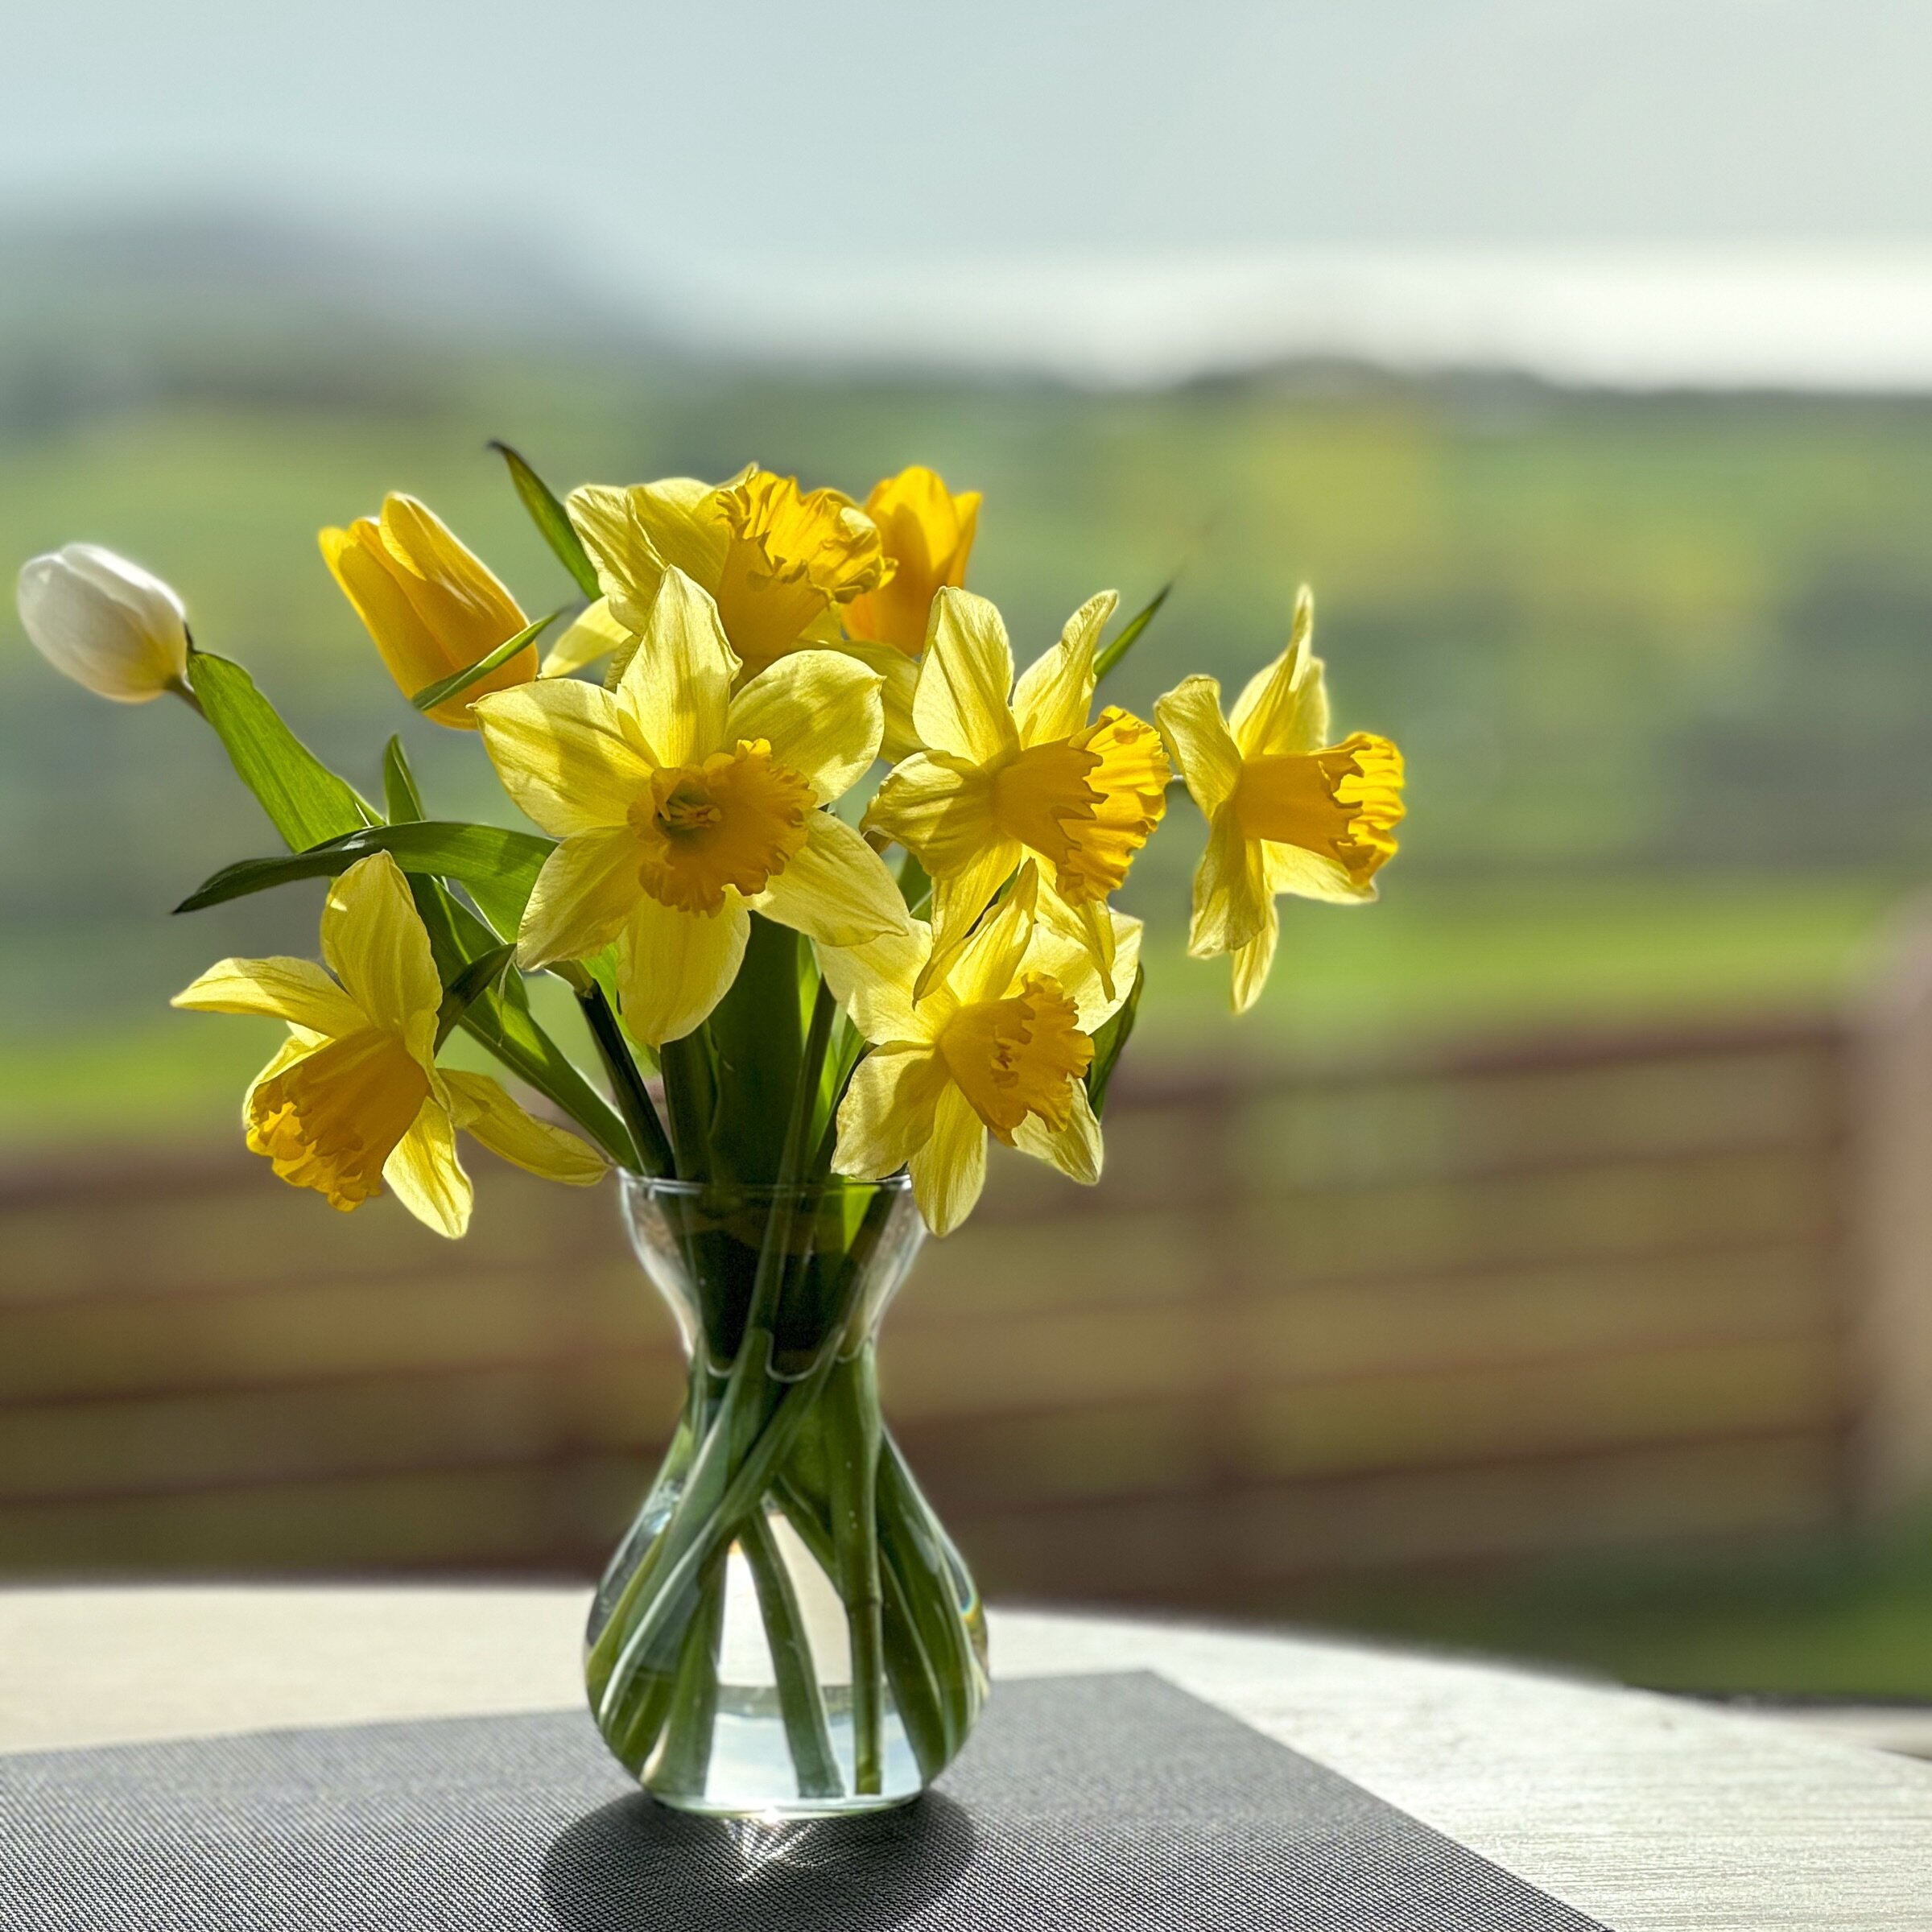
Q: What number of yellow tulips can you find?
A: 2